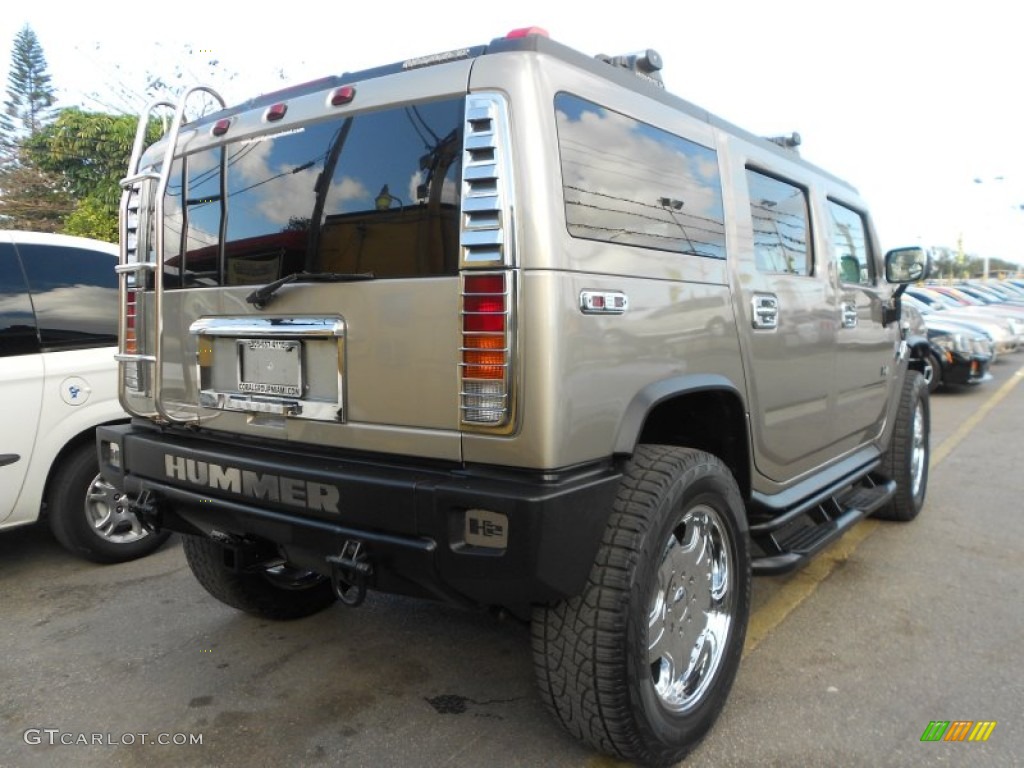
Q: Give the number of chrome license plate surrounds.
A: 1